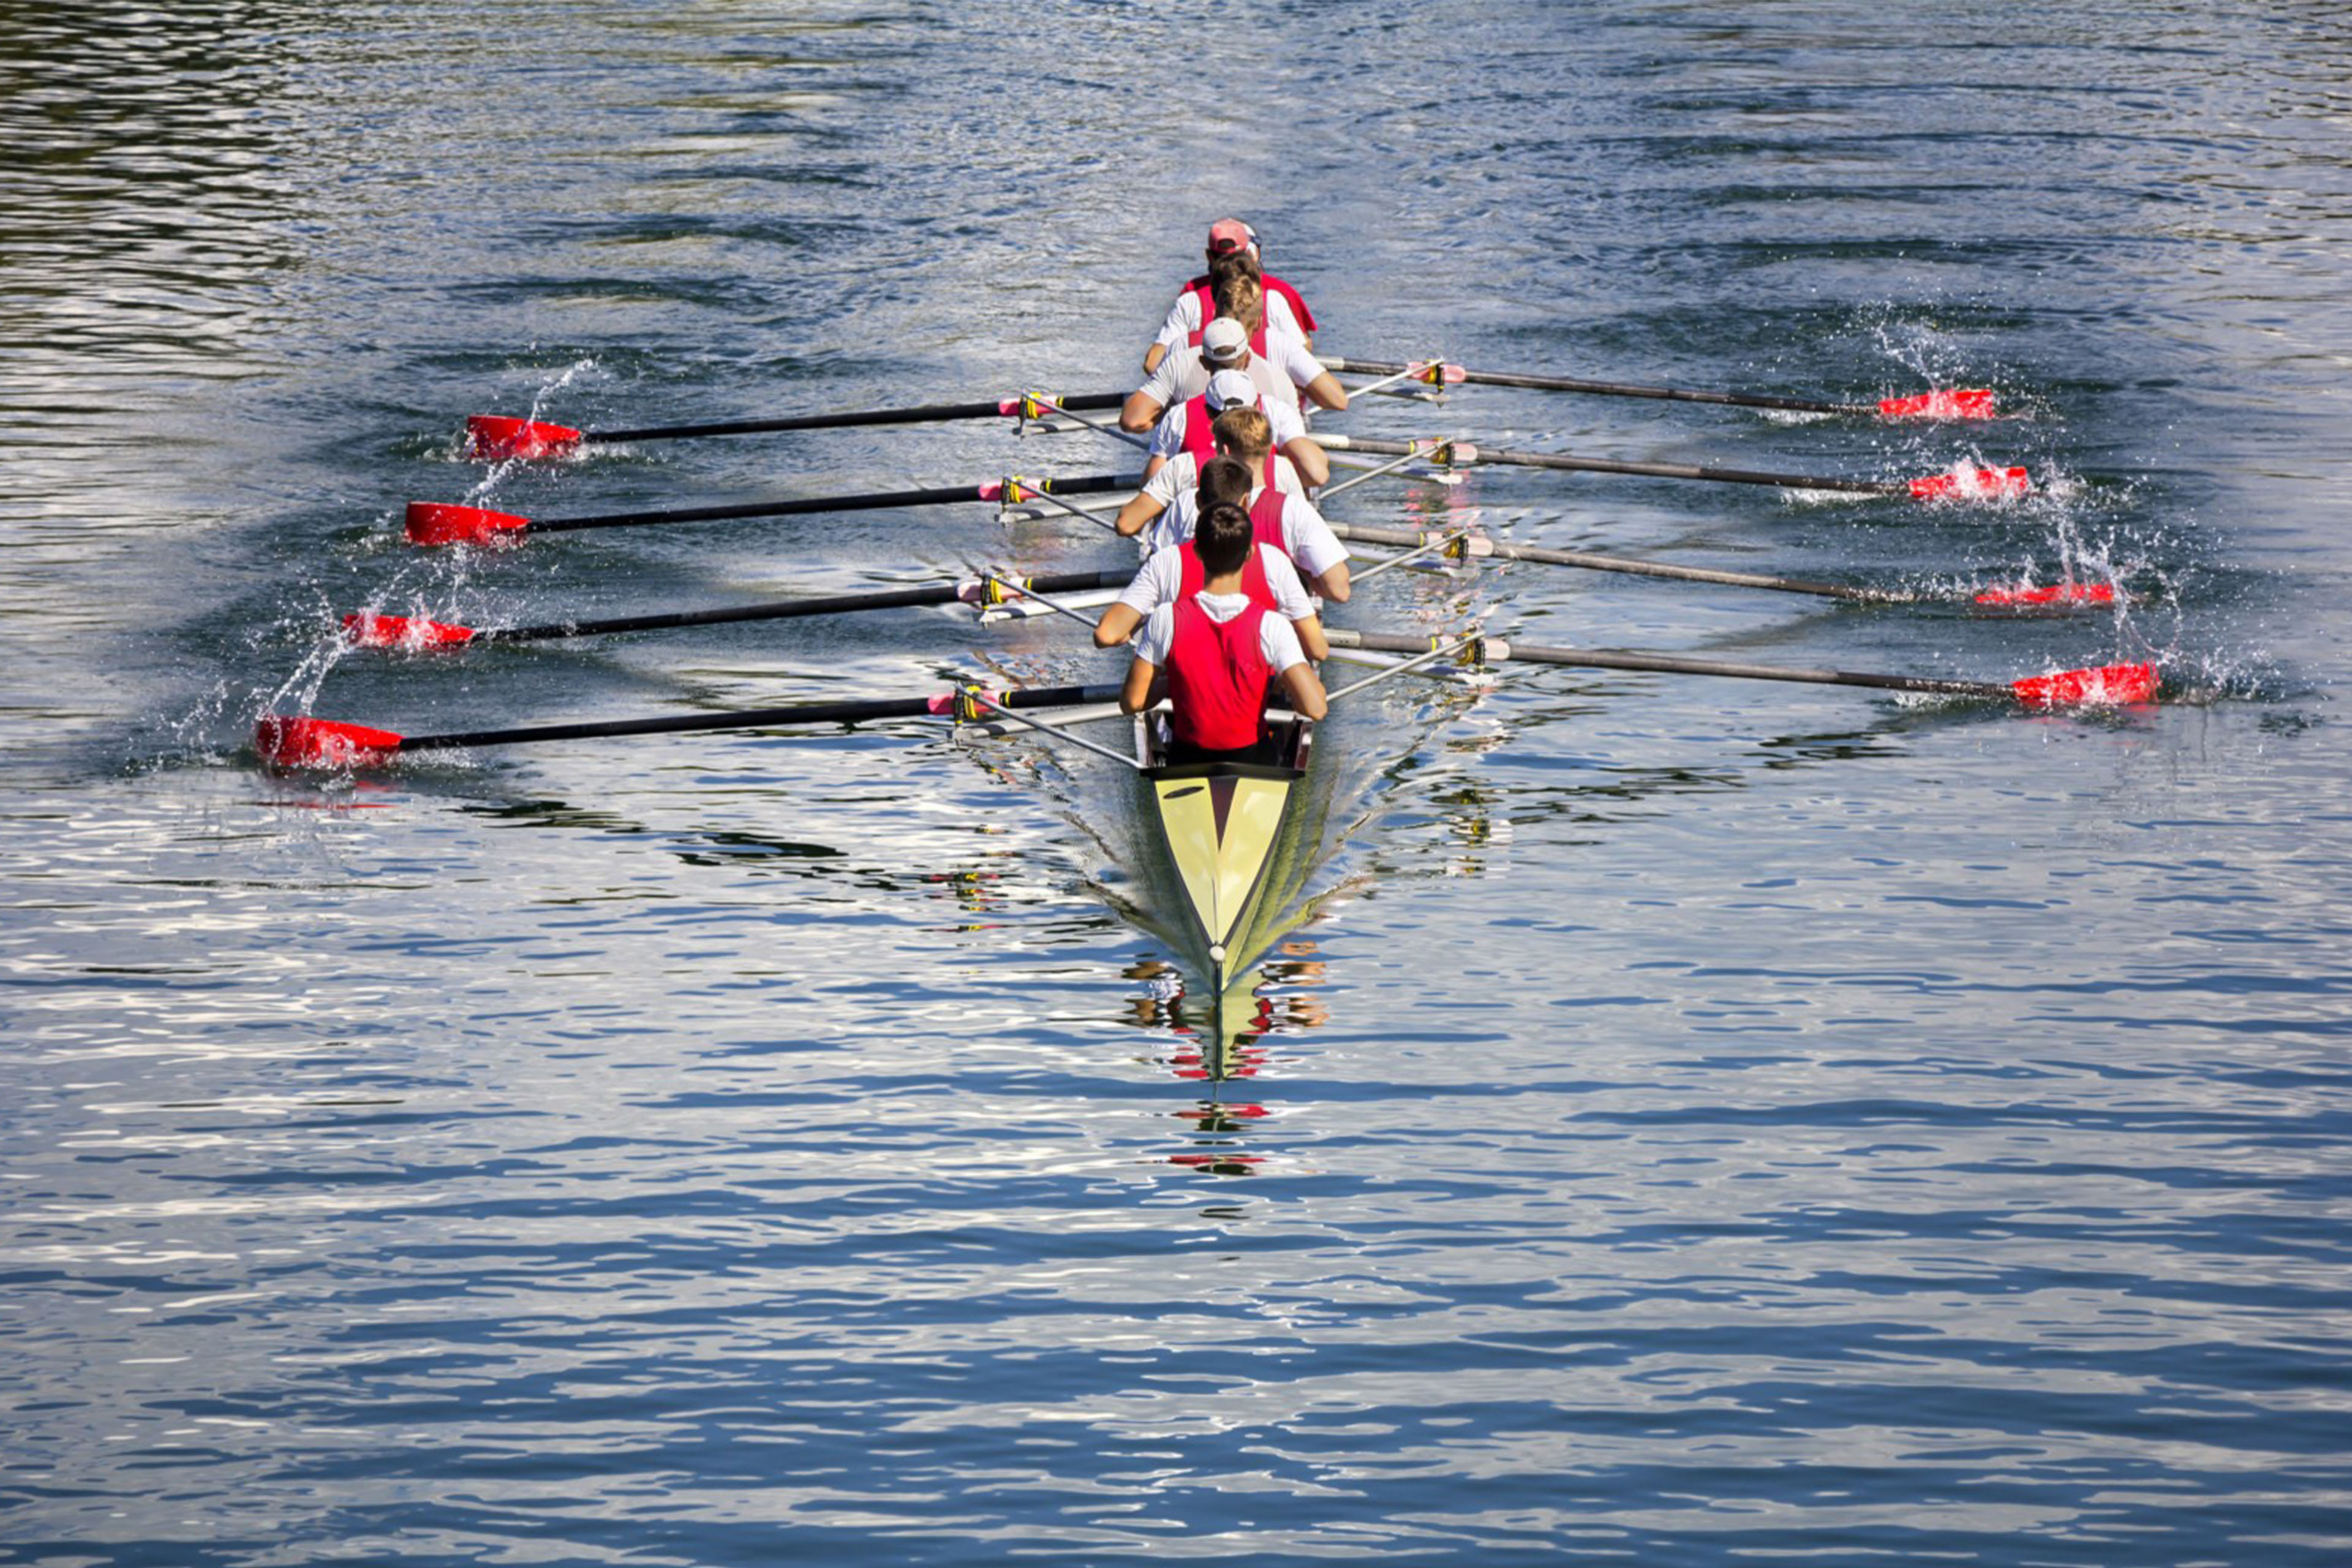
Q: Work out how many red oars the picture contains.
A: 8